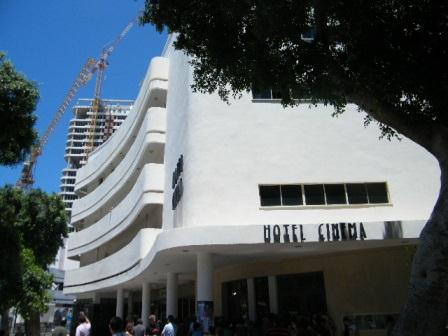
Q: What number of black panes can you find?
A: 6